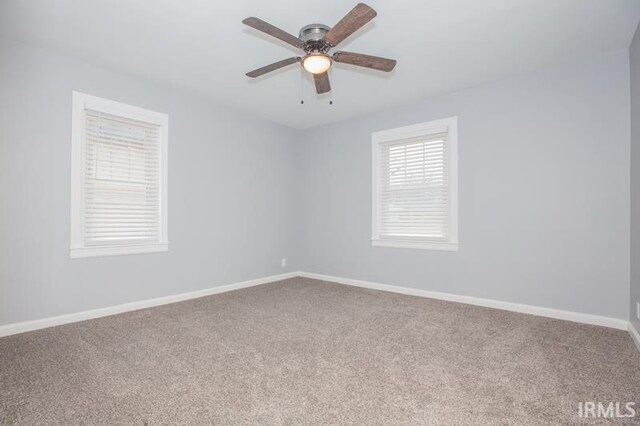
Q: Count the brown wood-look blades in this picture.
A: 5